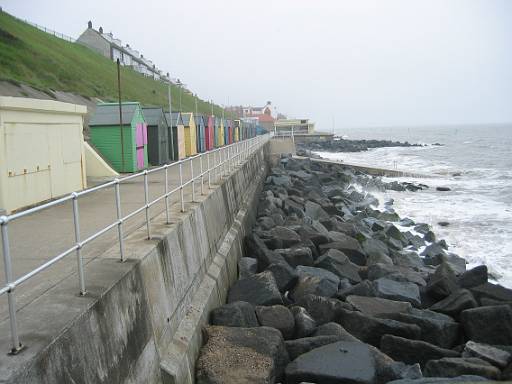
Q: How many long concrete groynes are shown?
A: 1